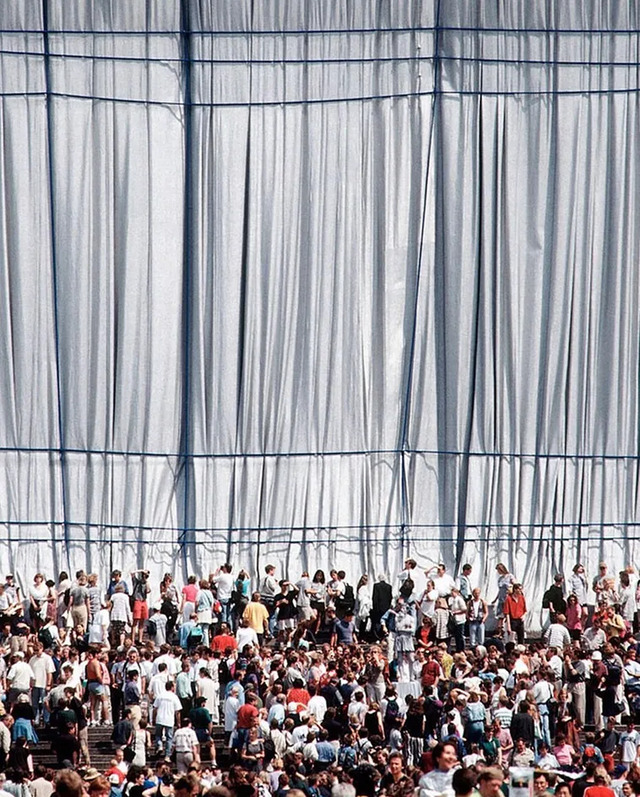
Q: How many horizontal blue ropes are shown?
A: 6